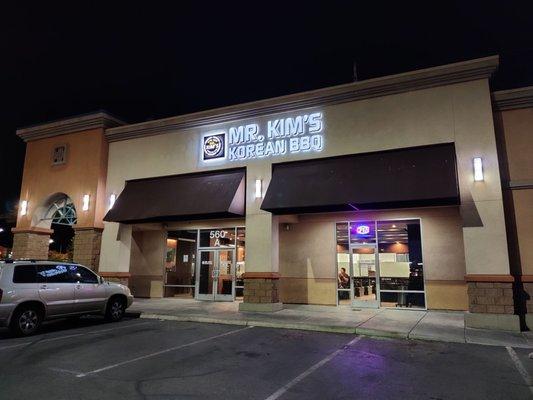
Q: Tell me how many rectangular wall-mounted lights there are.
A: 5